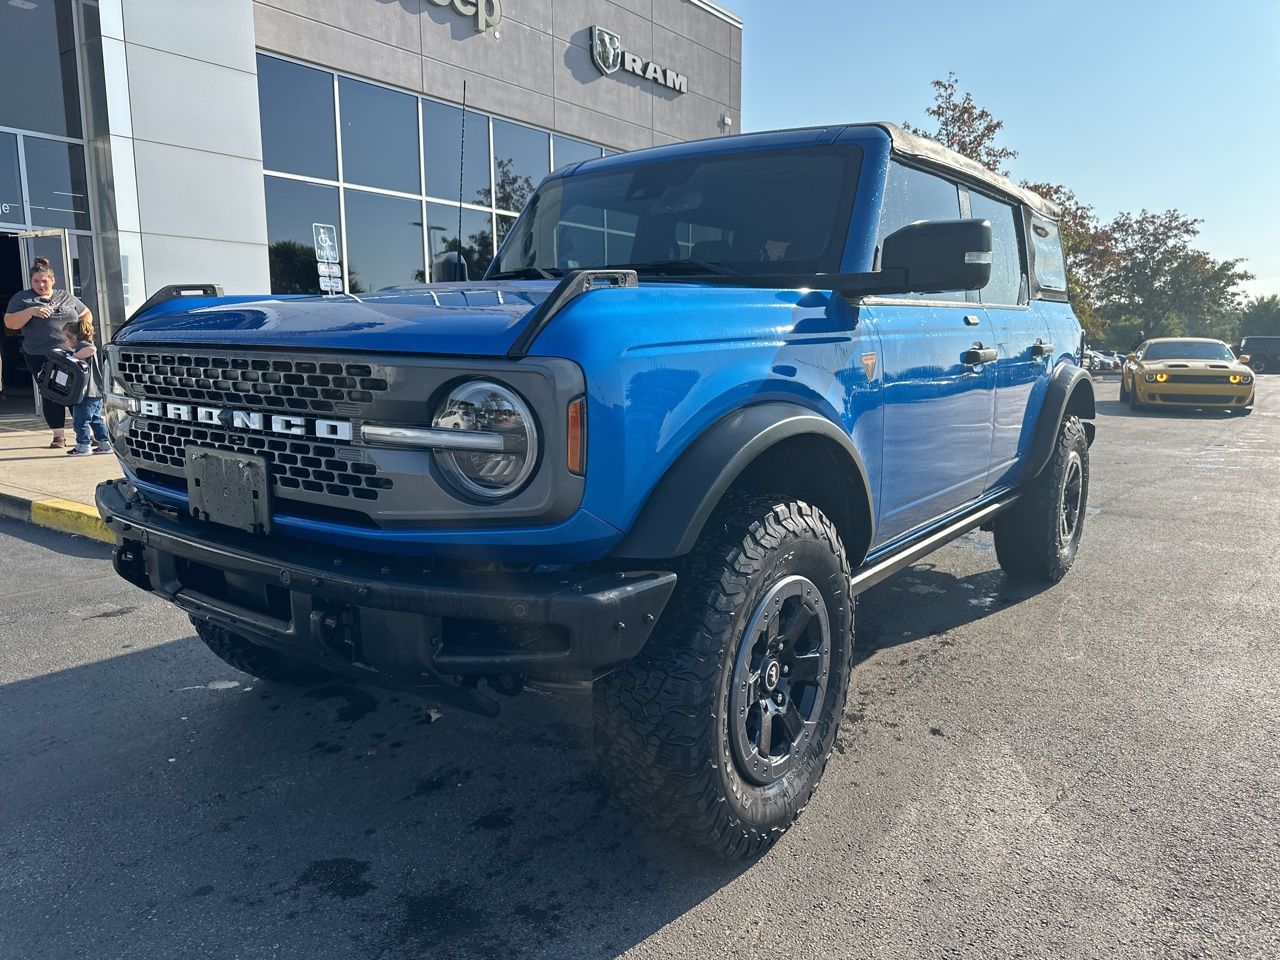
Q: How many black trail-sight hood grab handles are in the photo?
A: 2